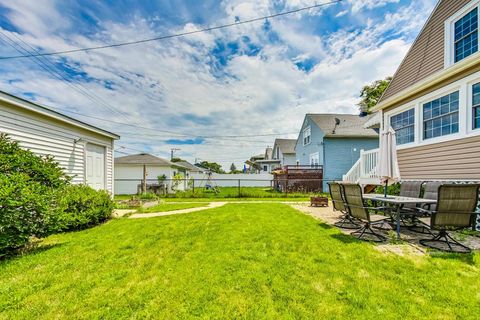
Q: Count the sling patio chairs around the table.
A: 5